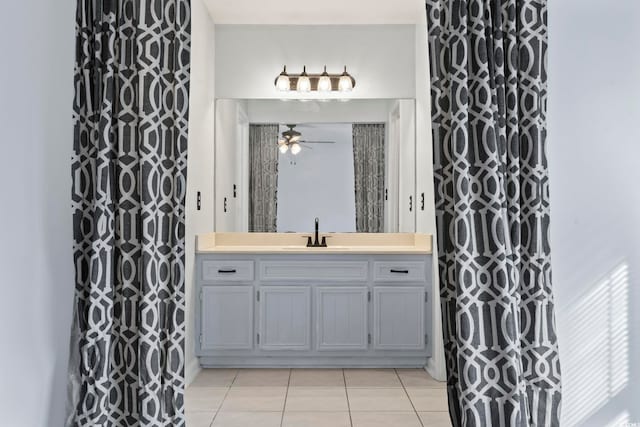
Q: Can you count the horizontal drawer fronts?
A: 3